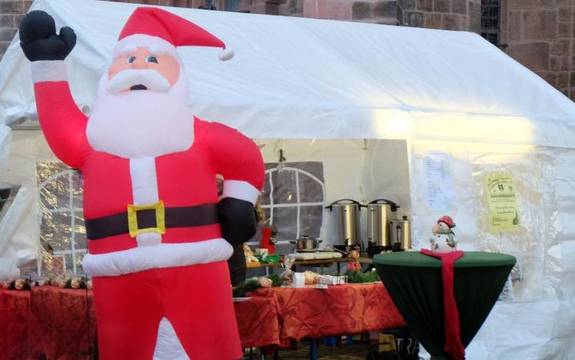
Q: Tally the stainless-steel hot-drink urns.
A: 3